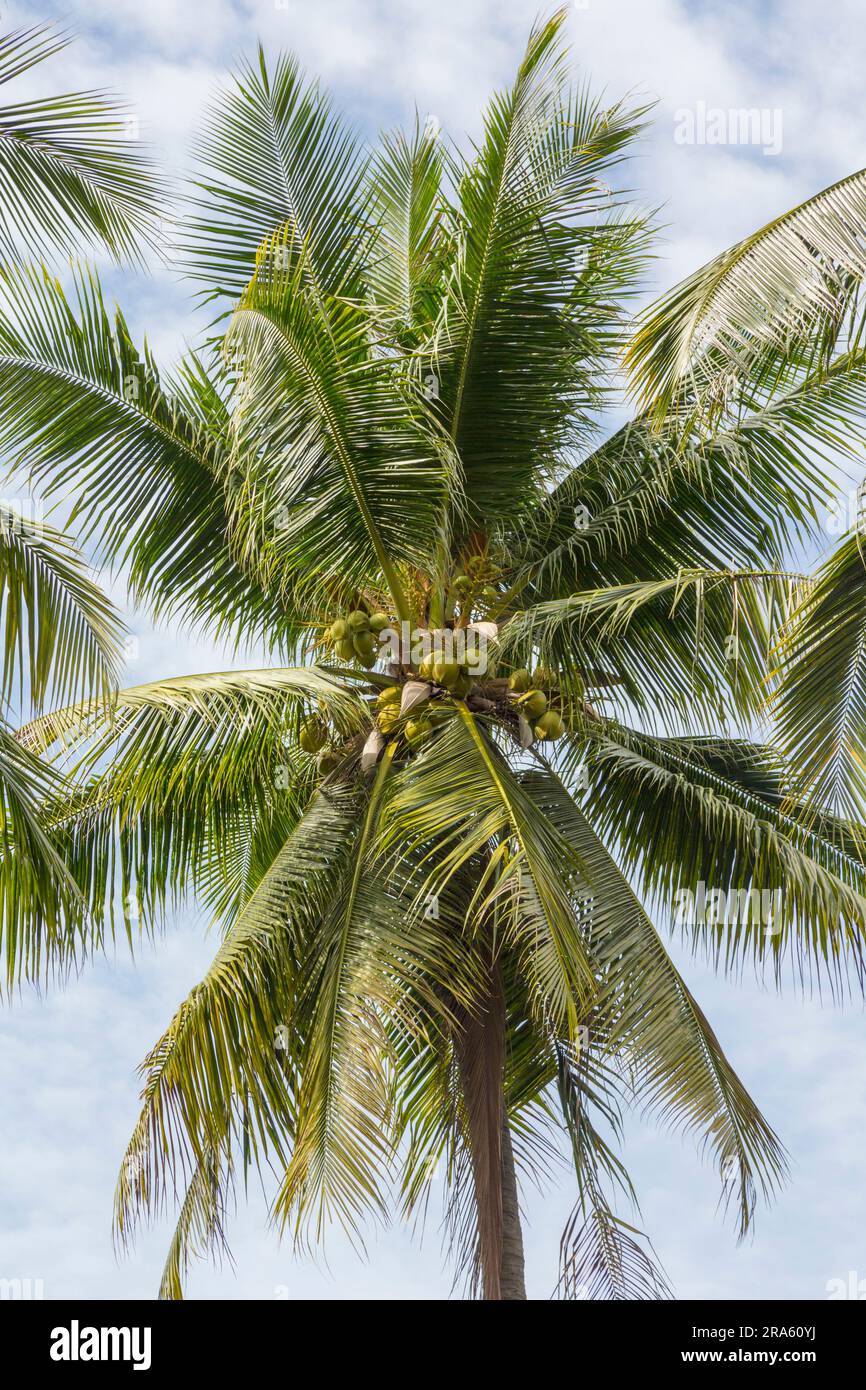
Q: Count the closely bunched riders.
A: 0